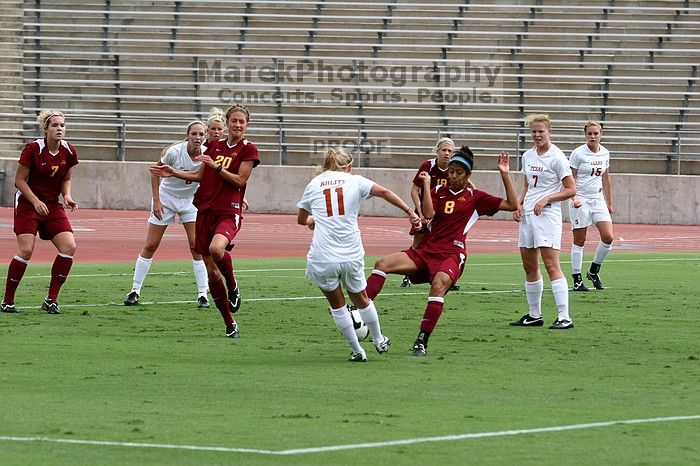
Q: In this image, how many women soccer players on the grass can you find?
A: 9